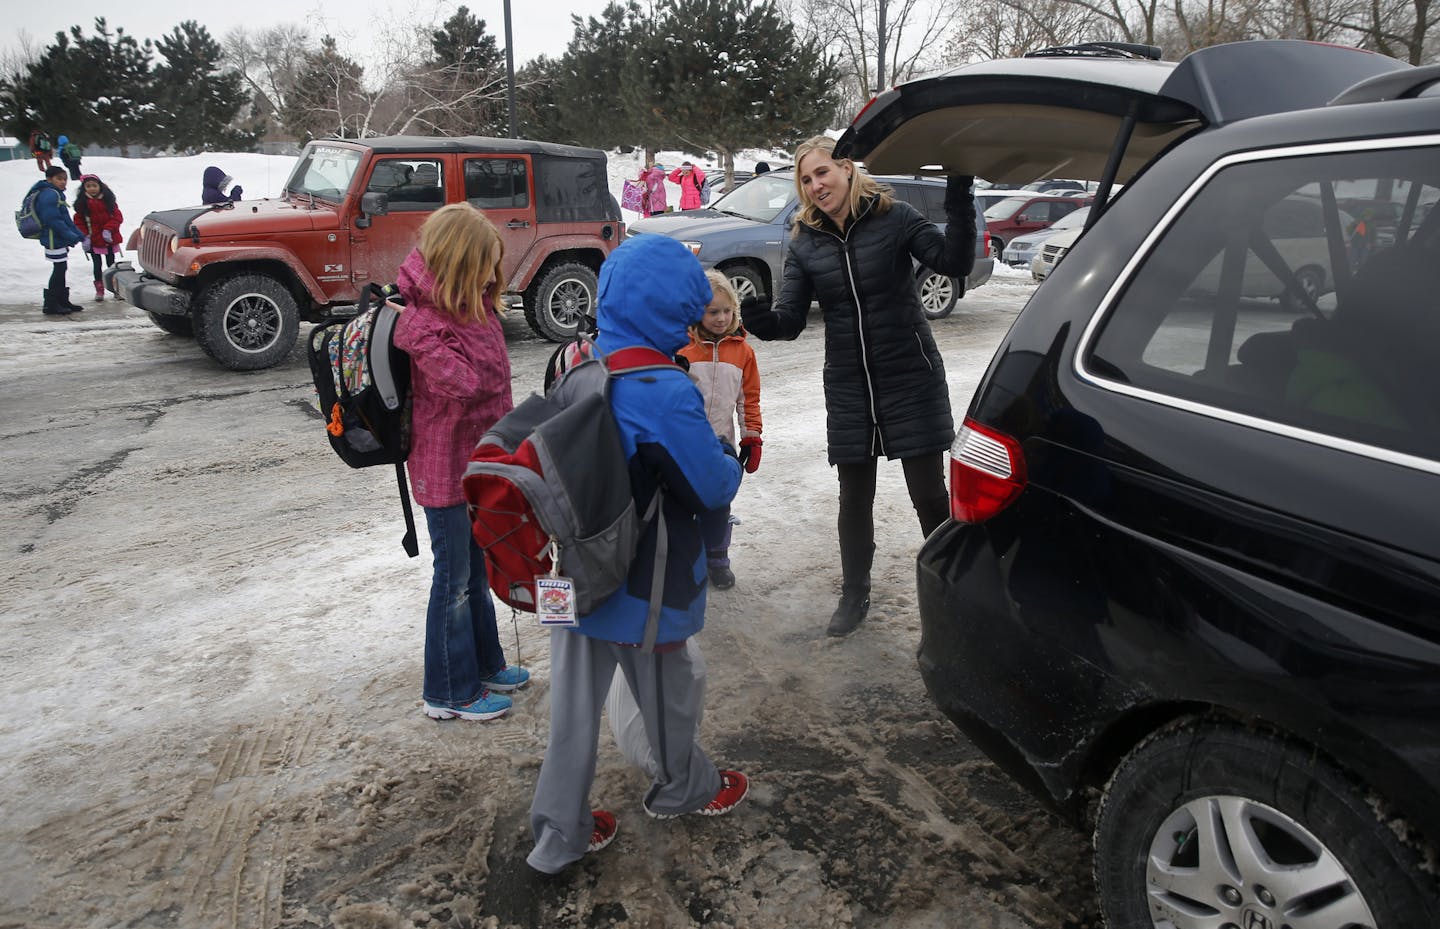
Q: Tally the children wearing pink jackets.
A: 3